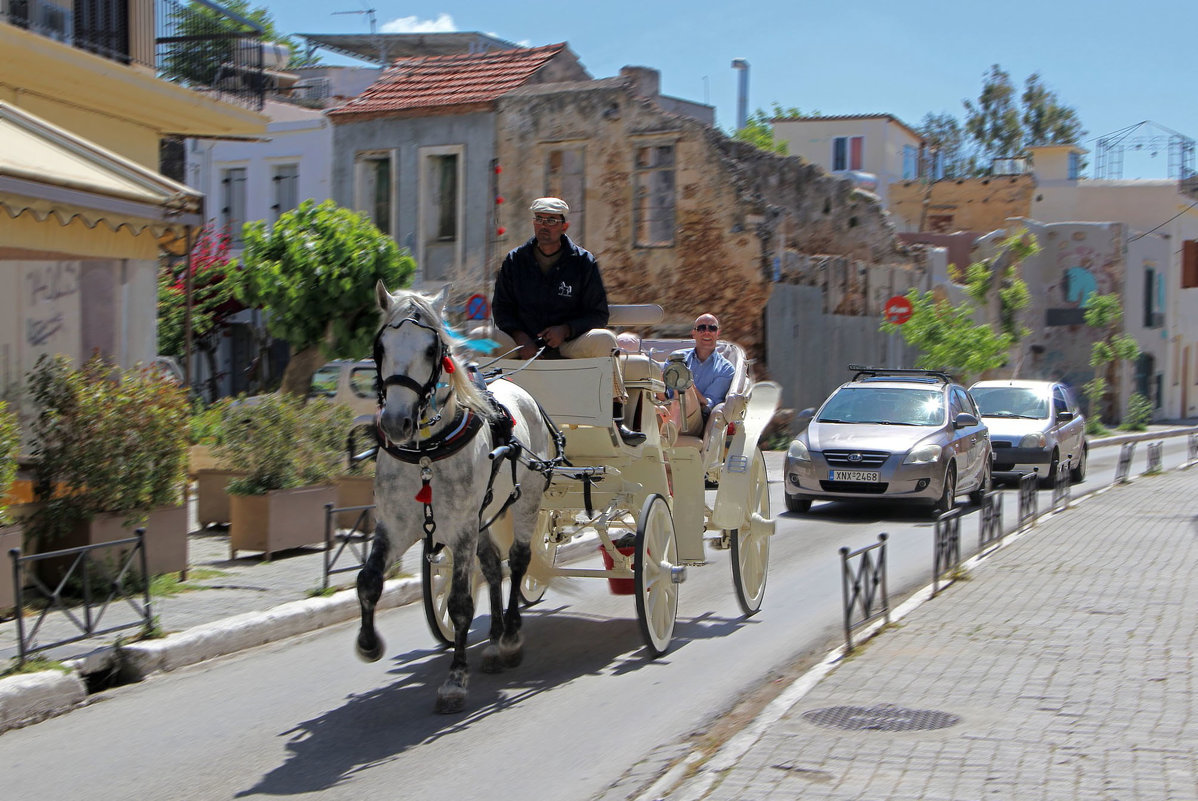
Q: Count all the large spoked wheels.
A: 4